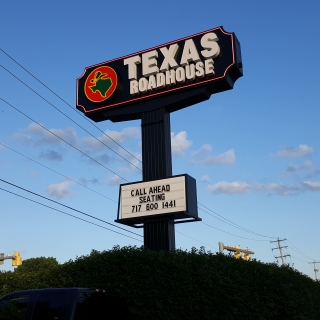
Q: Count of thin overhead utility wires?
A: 6